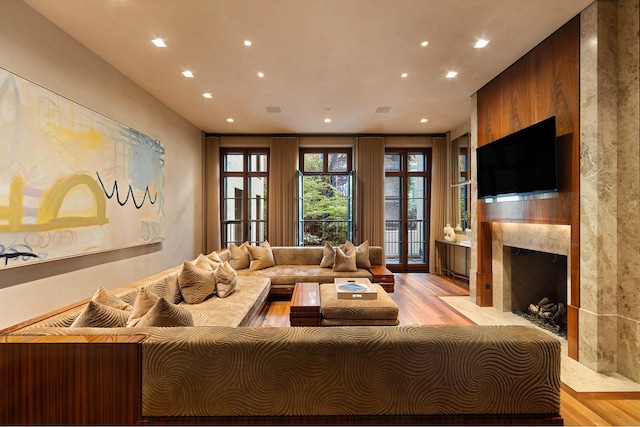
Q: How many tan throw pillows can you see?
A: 13